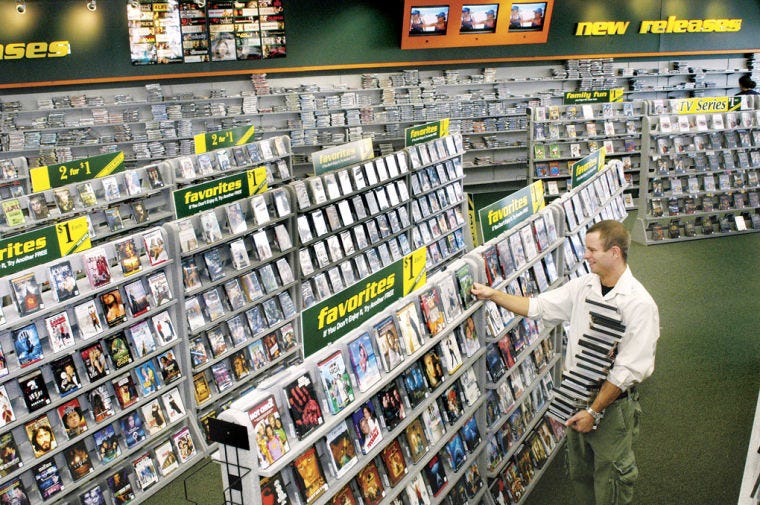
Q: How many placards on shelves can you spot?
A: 11